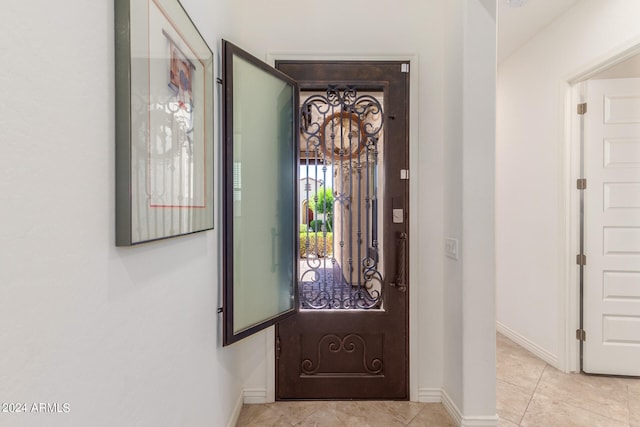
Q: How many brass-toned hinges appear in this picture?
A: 4